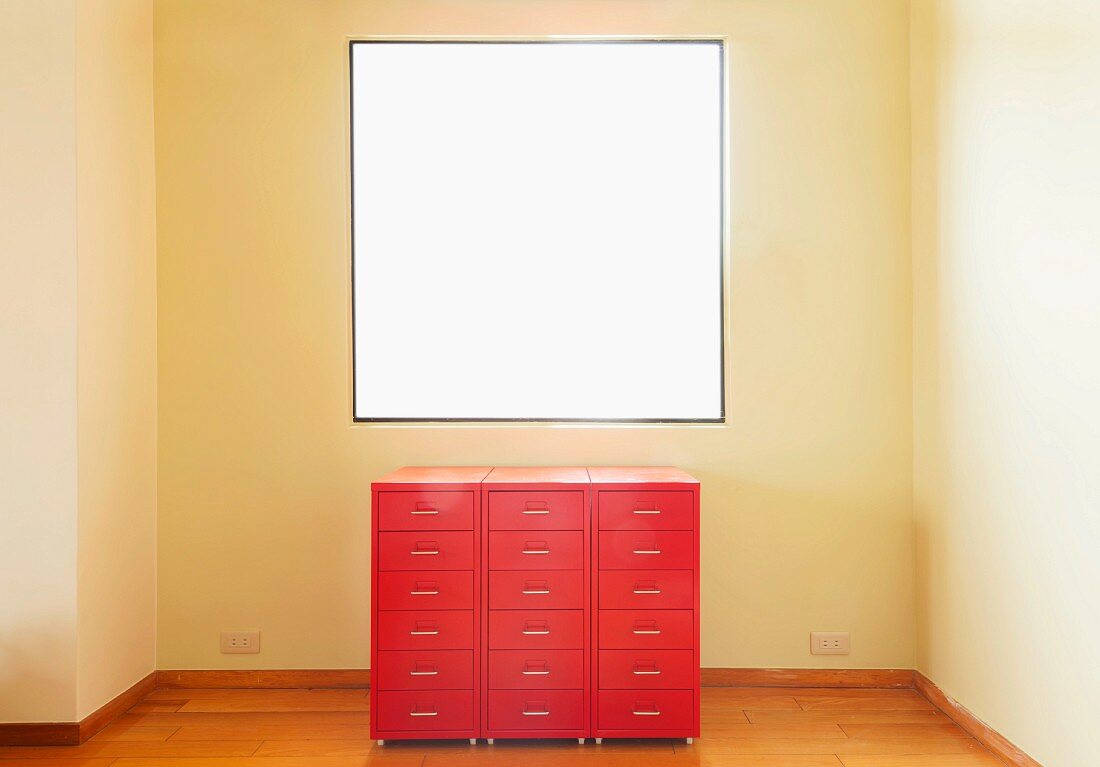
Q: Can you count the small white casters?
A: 6